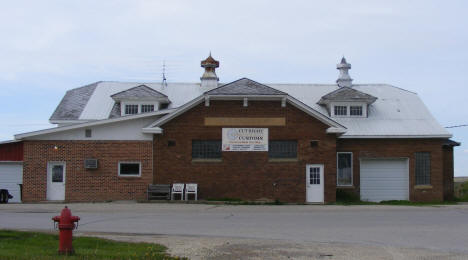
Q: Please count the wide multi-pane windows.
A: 2